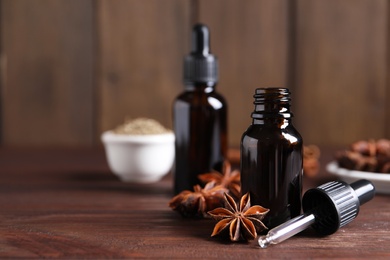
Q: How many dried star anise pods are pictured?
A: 3